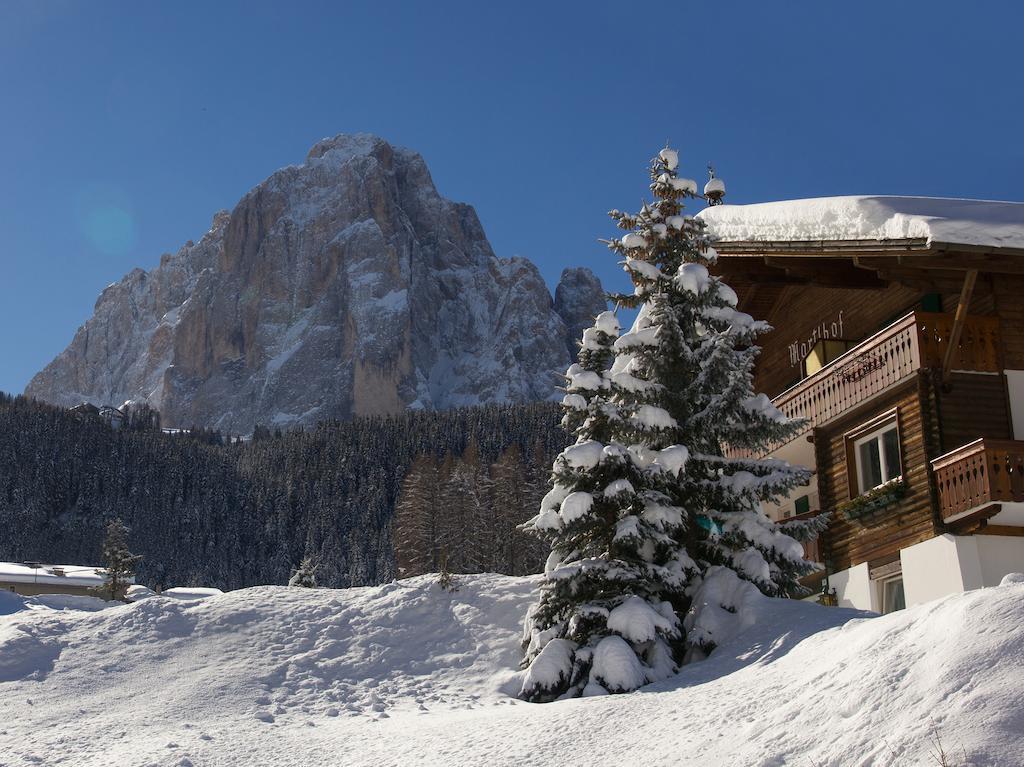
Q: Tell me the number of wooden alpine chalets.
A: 1